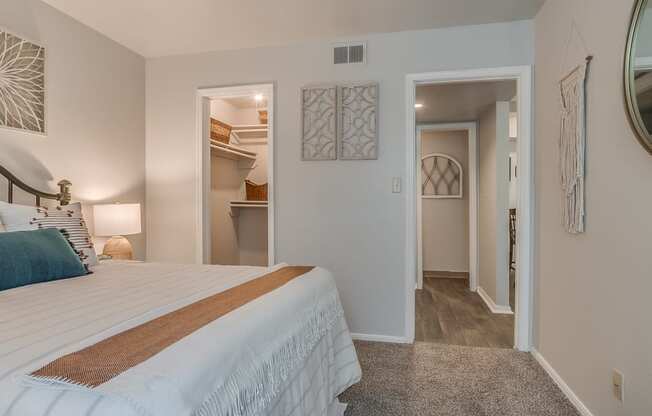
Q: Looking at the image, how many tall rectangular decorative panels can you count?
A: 2